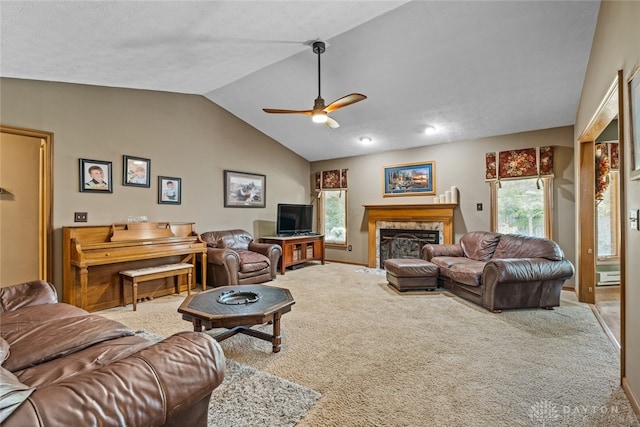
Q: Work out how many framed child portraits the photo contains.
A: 3